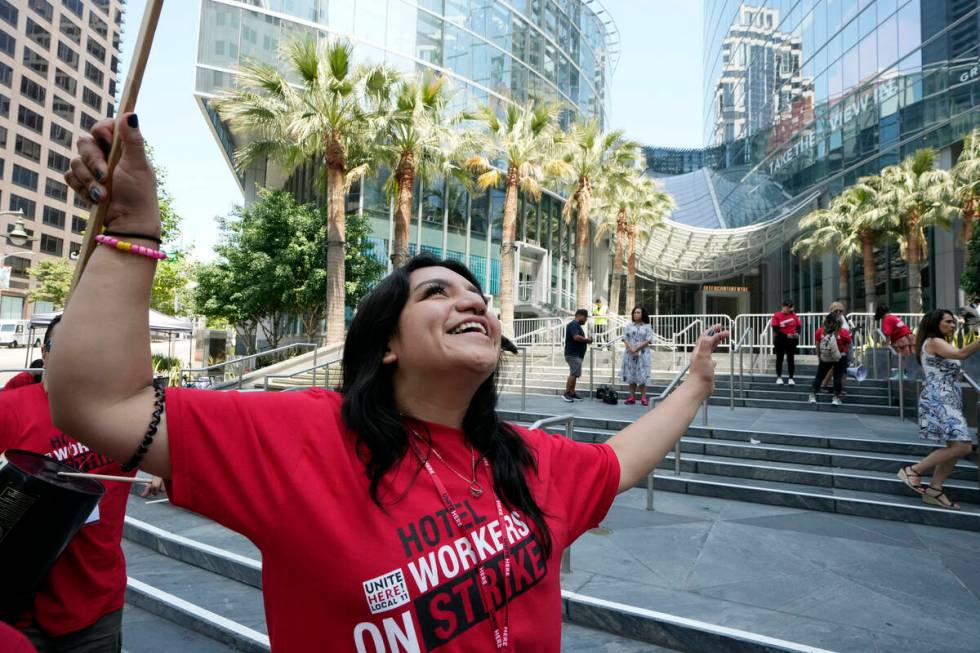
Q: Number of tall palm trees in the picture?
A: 10